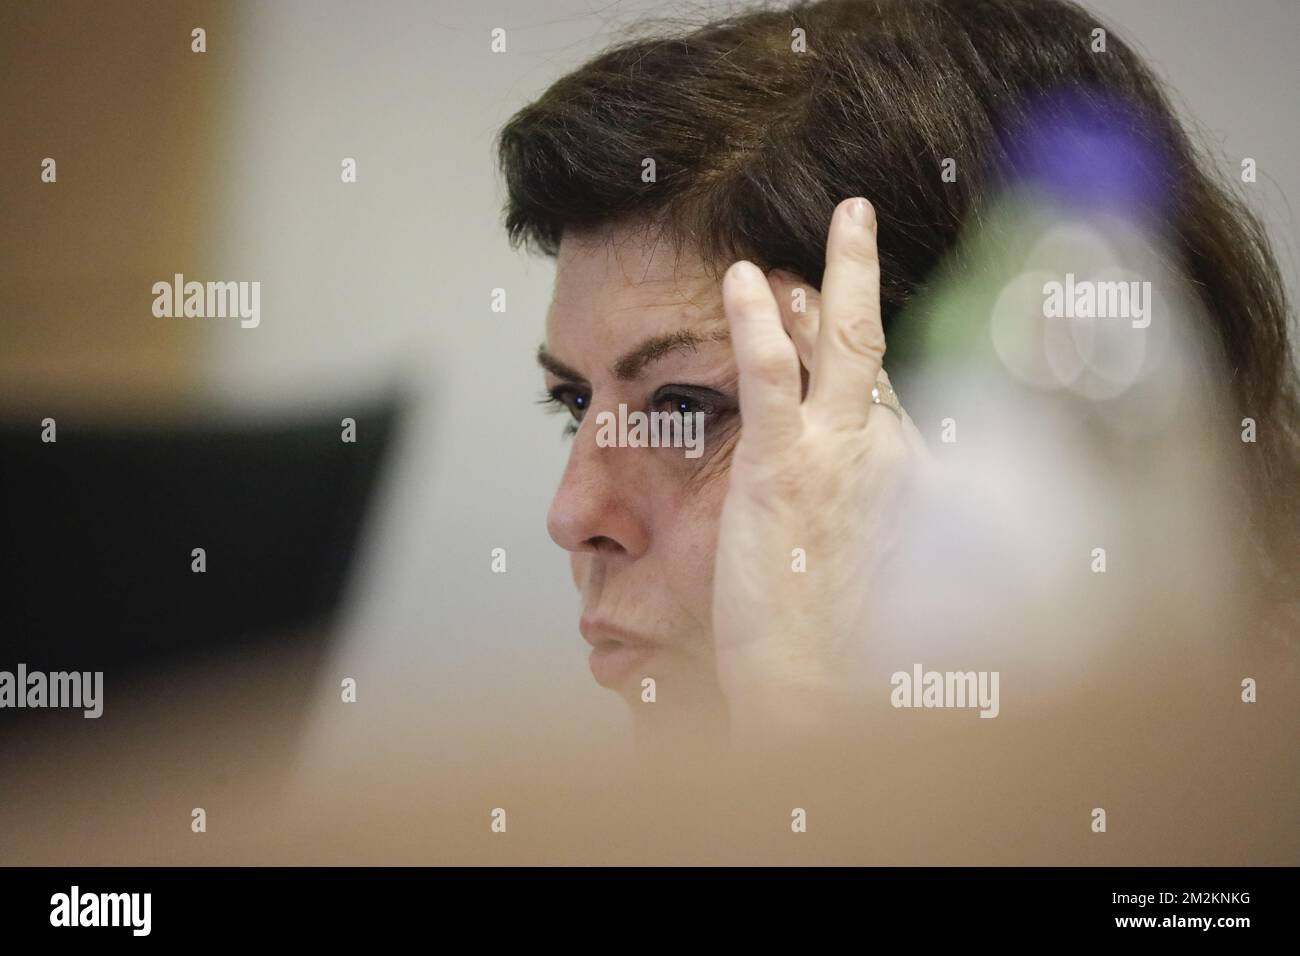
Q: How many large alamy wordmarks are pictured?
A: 6